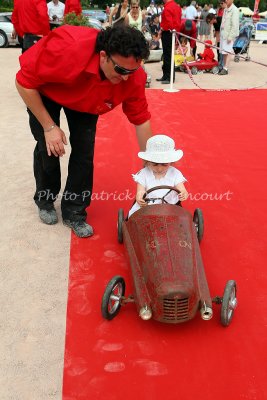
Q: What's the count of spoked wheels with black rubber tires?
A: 4